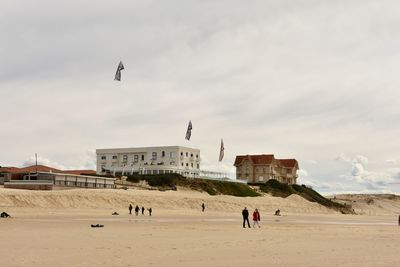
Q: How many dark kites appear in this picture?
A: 3